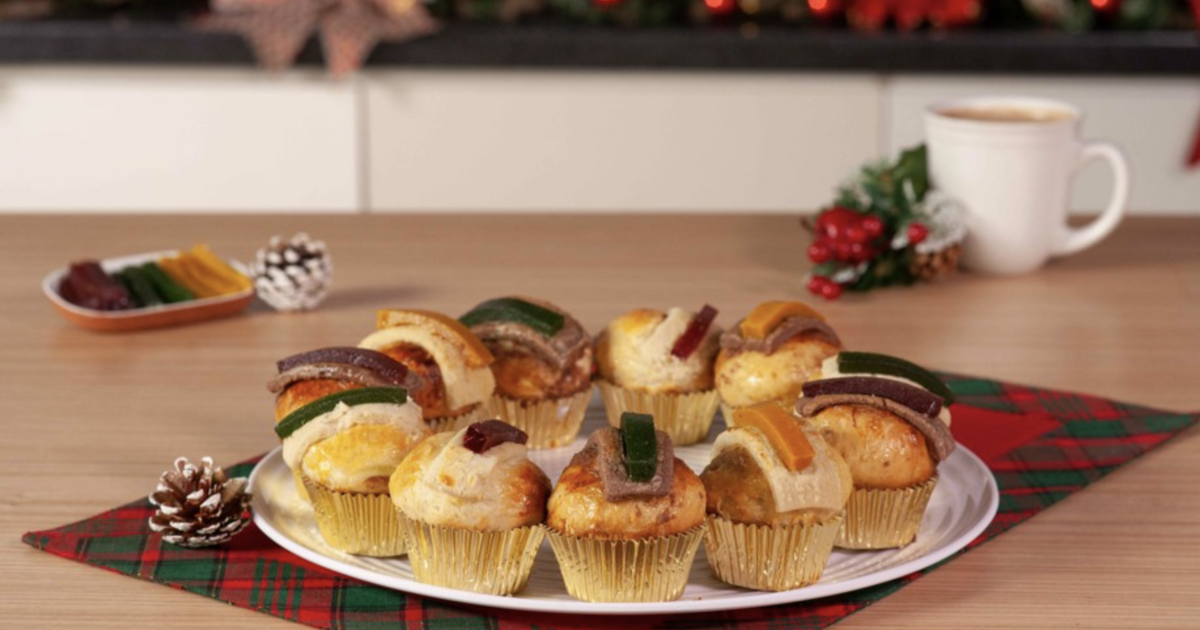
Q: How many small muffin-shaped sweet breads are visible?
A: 11